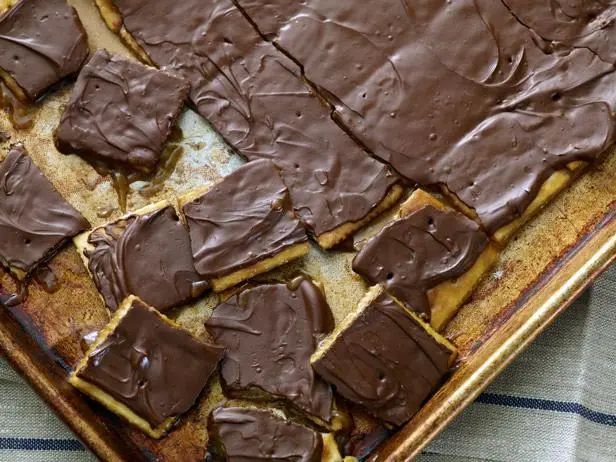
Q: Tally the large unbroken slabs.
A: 2